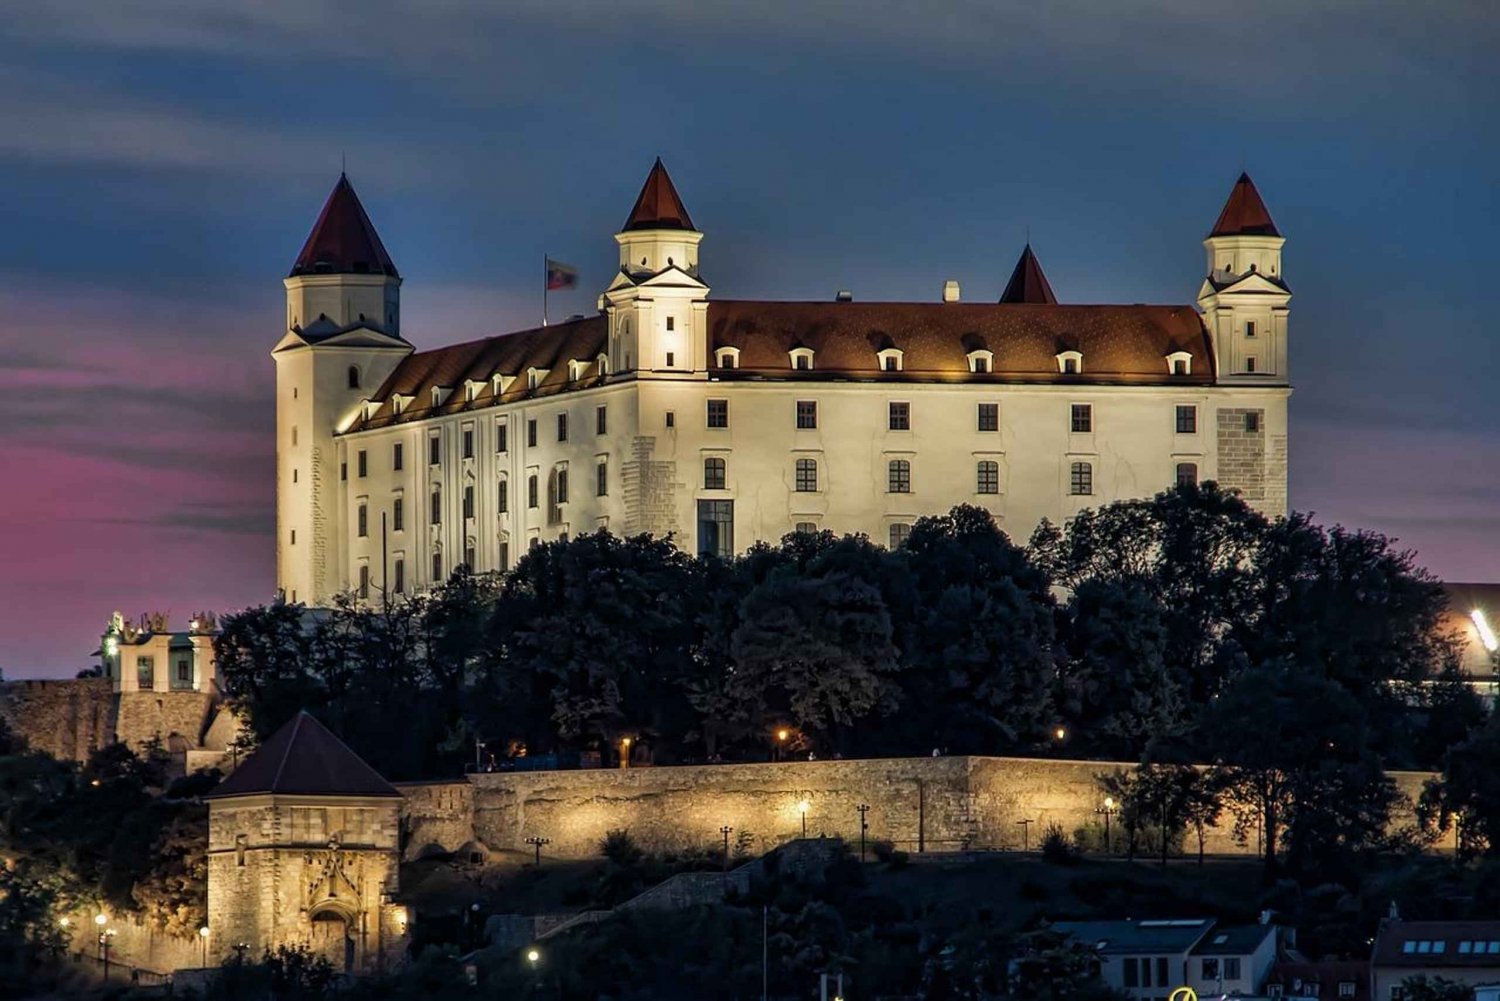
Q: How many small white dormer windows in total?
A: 14